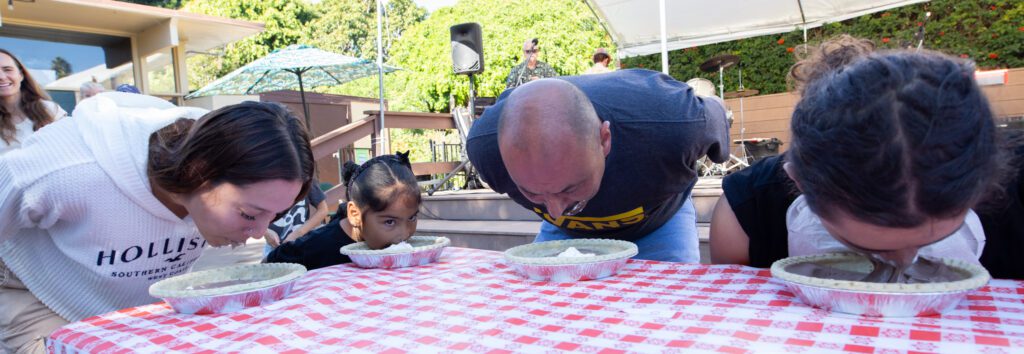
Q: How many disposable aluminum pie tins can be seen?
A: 4